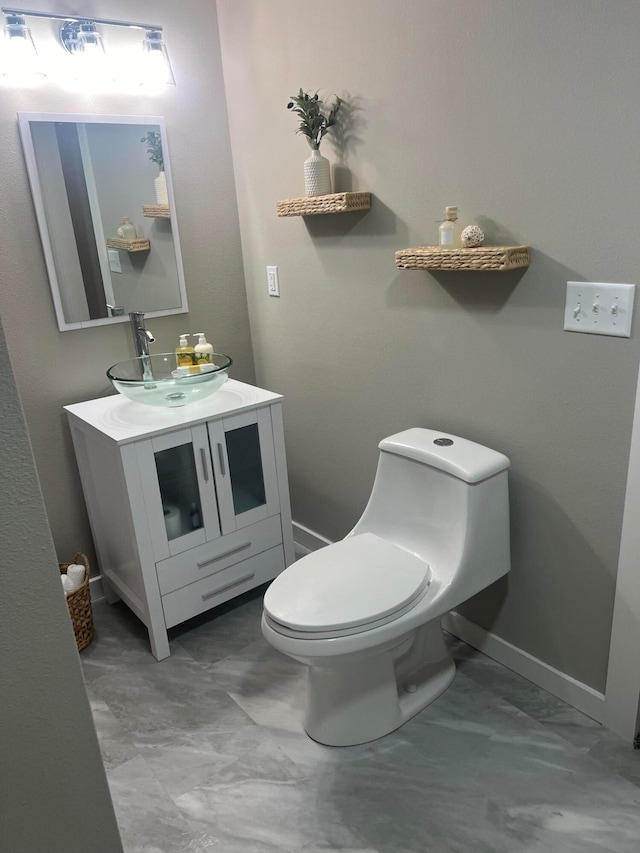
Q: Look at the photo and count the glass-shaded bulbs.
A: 3